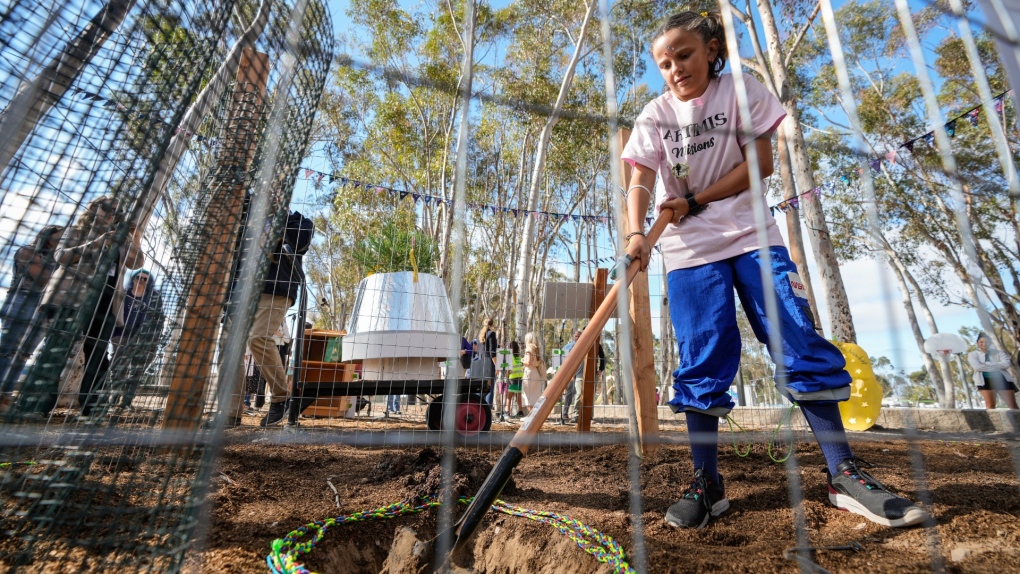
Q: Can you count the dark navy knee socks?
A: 2